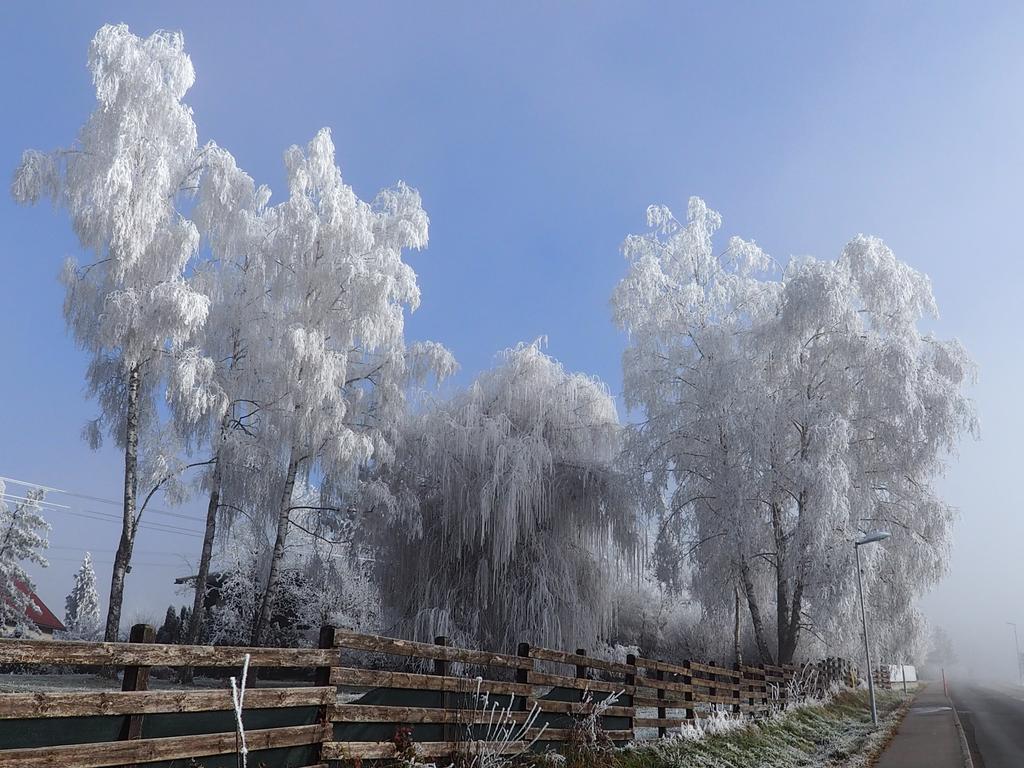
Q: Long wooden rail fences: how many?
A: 1